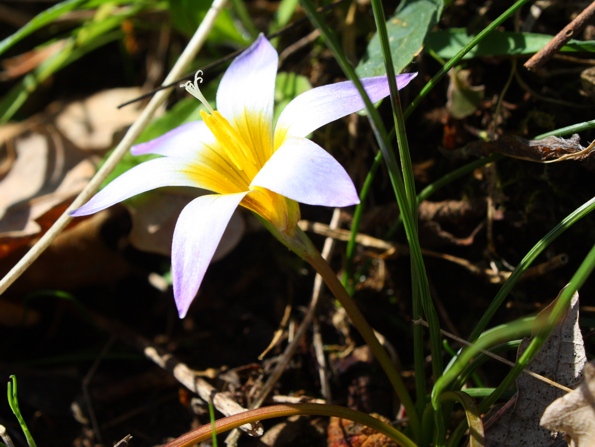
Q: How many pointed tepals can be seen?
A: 6